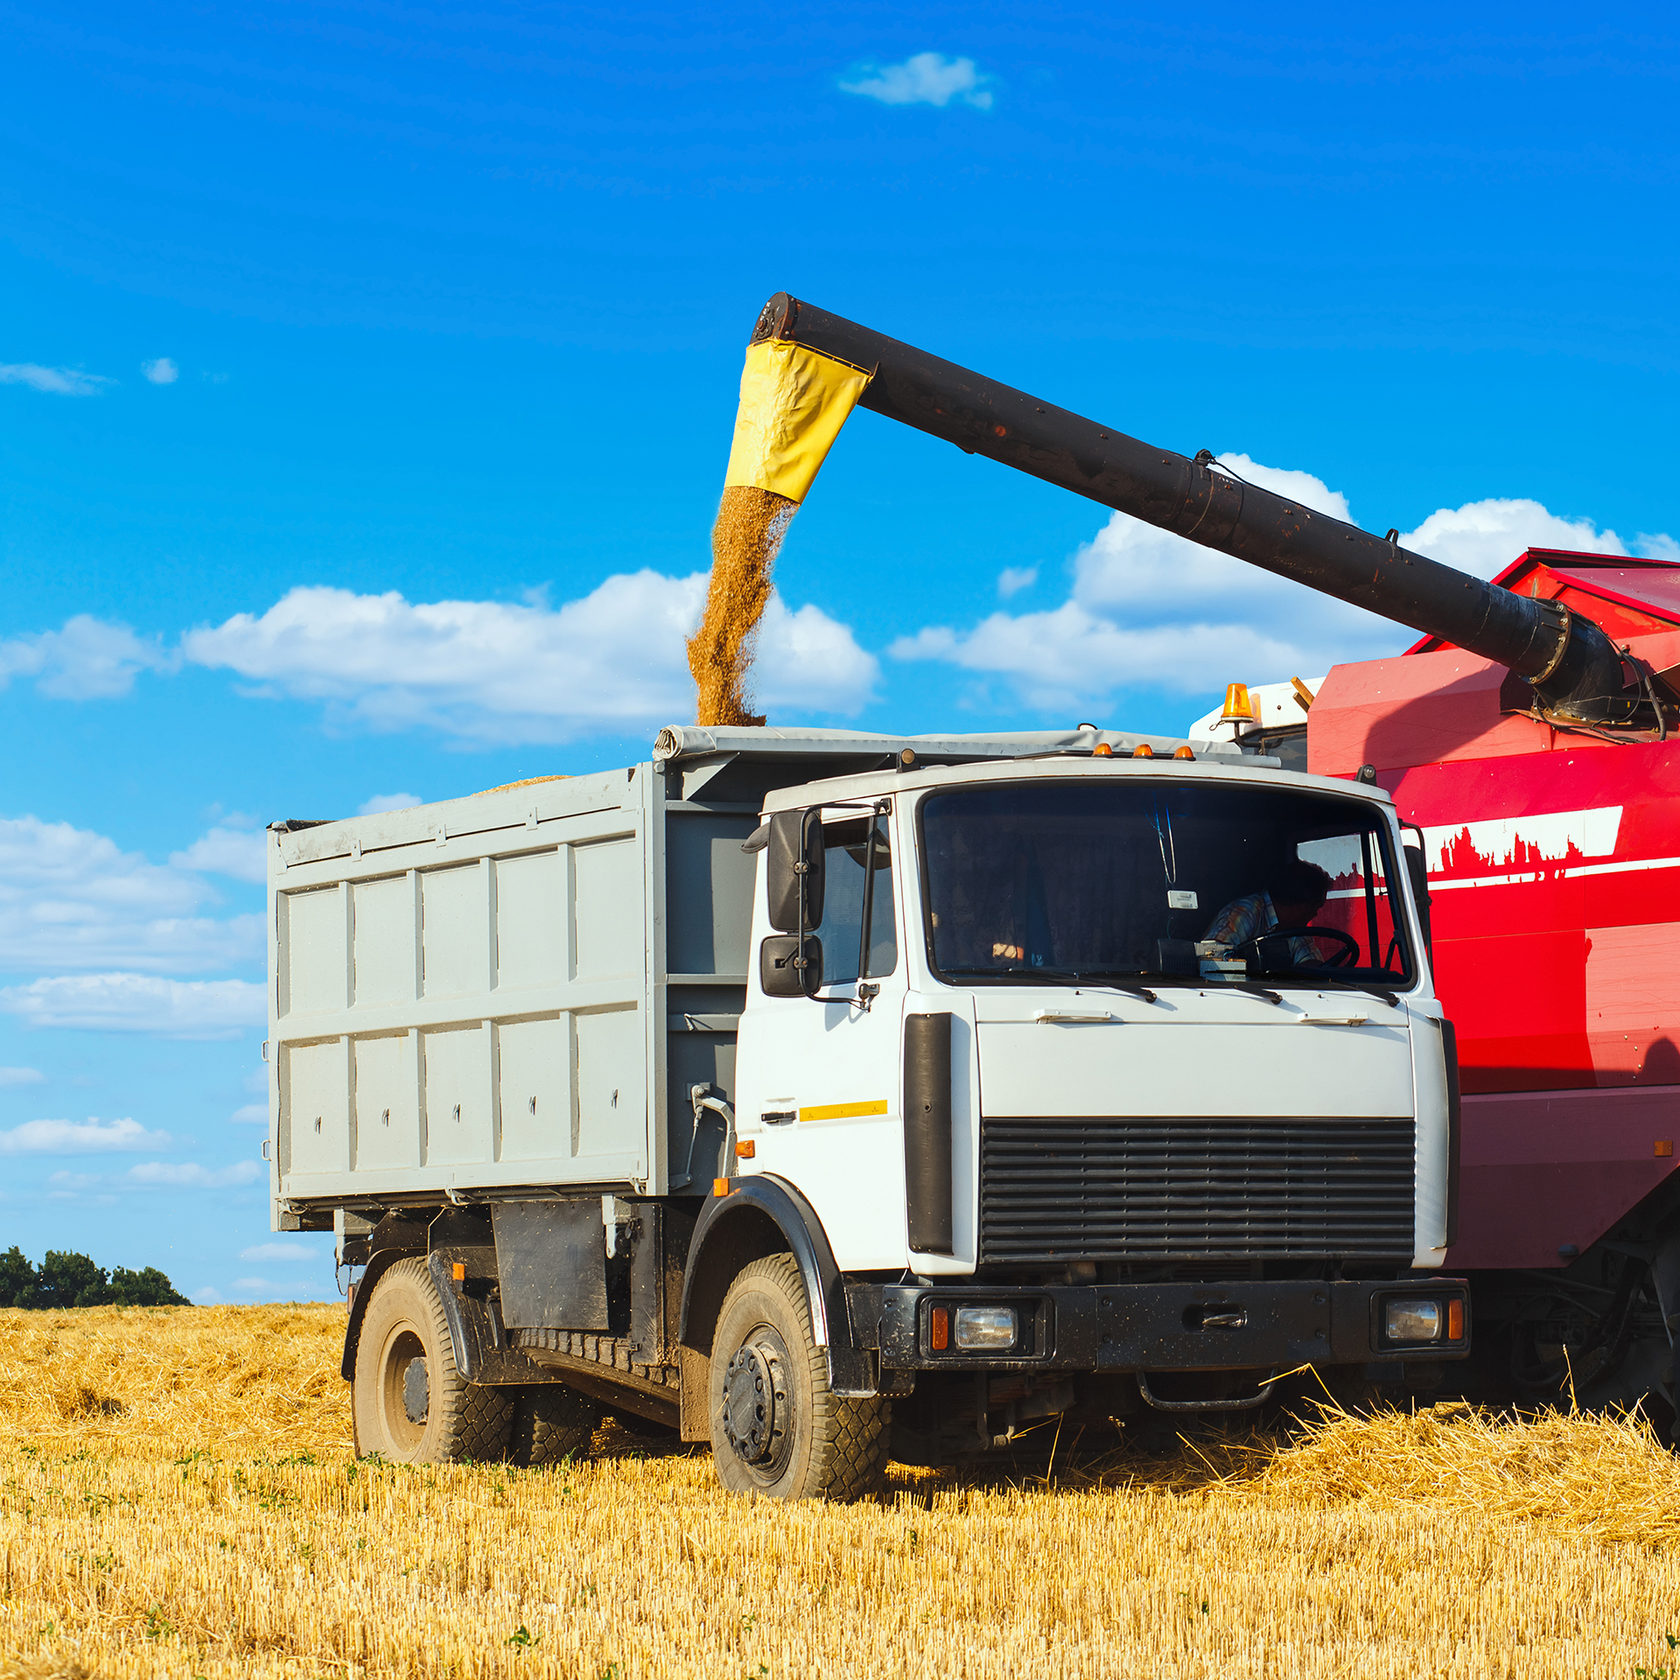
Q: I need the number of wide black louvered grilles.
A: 1